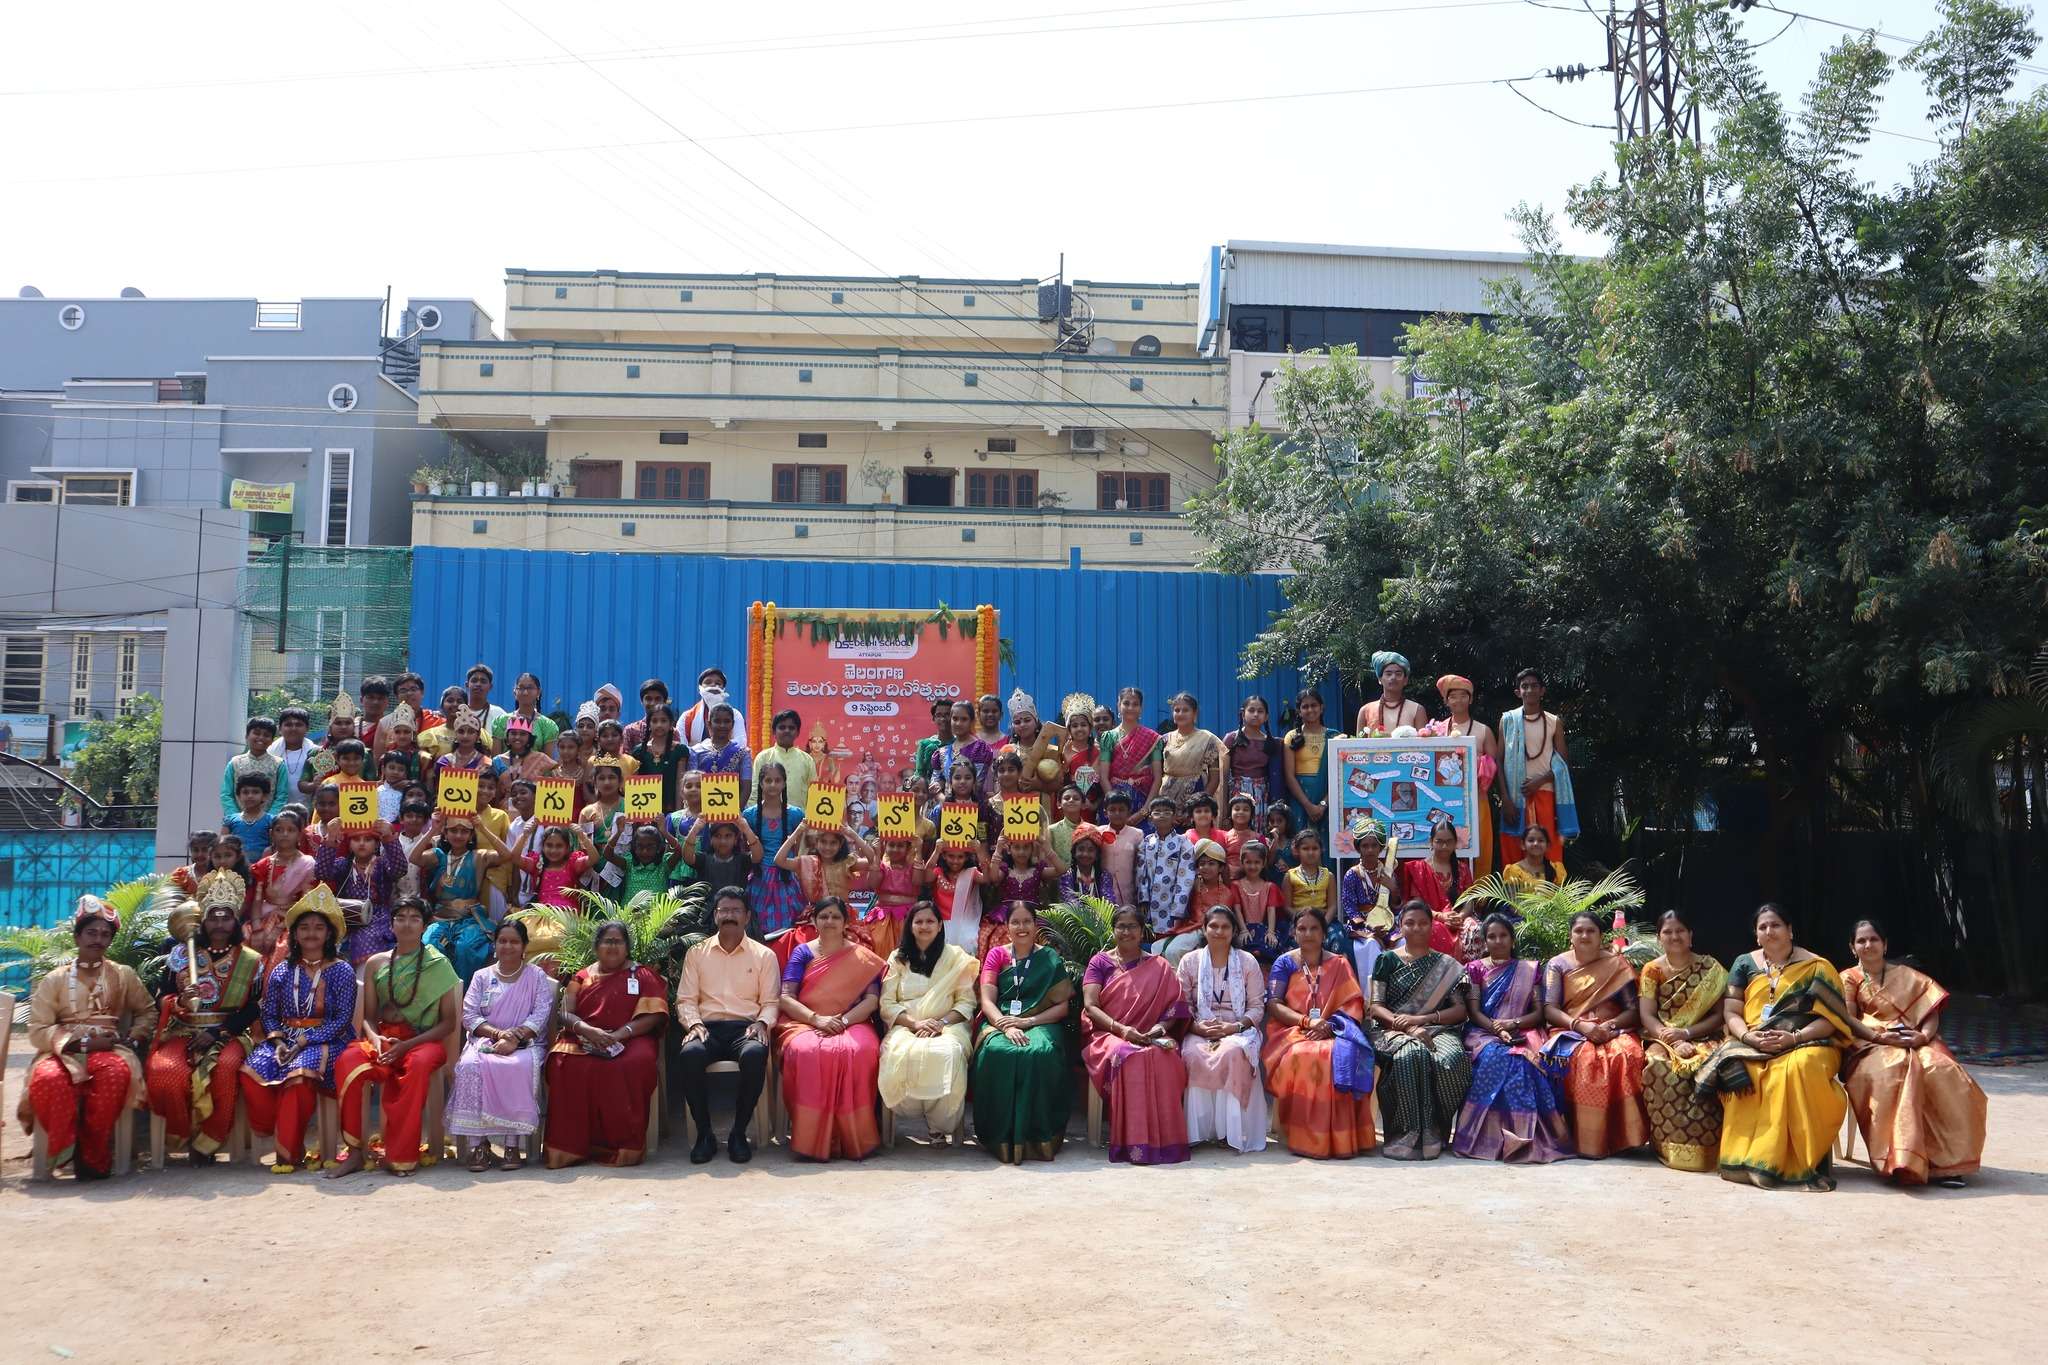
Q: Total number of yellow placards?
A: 9